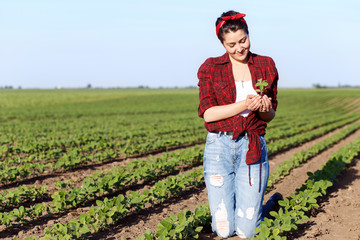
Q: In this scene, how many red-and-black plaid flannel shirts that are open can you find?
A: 1